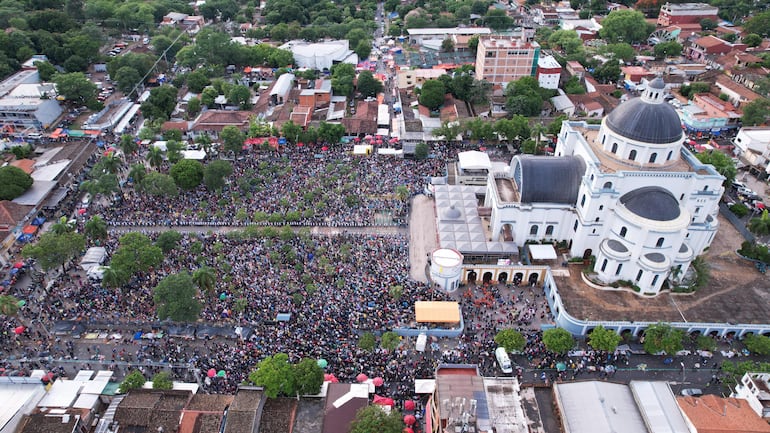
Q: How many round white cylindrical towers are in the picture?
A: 1